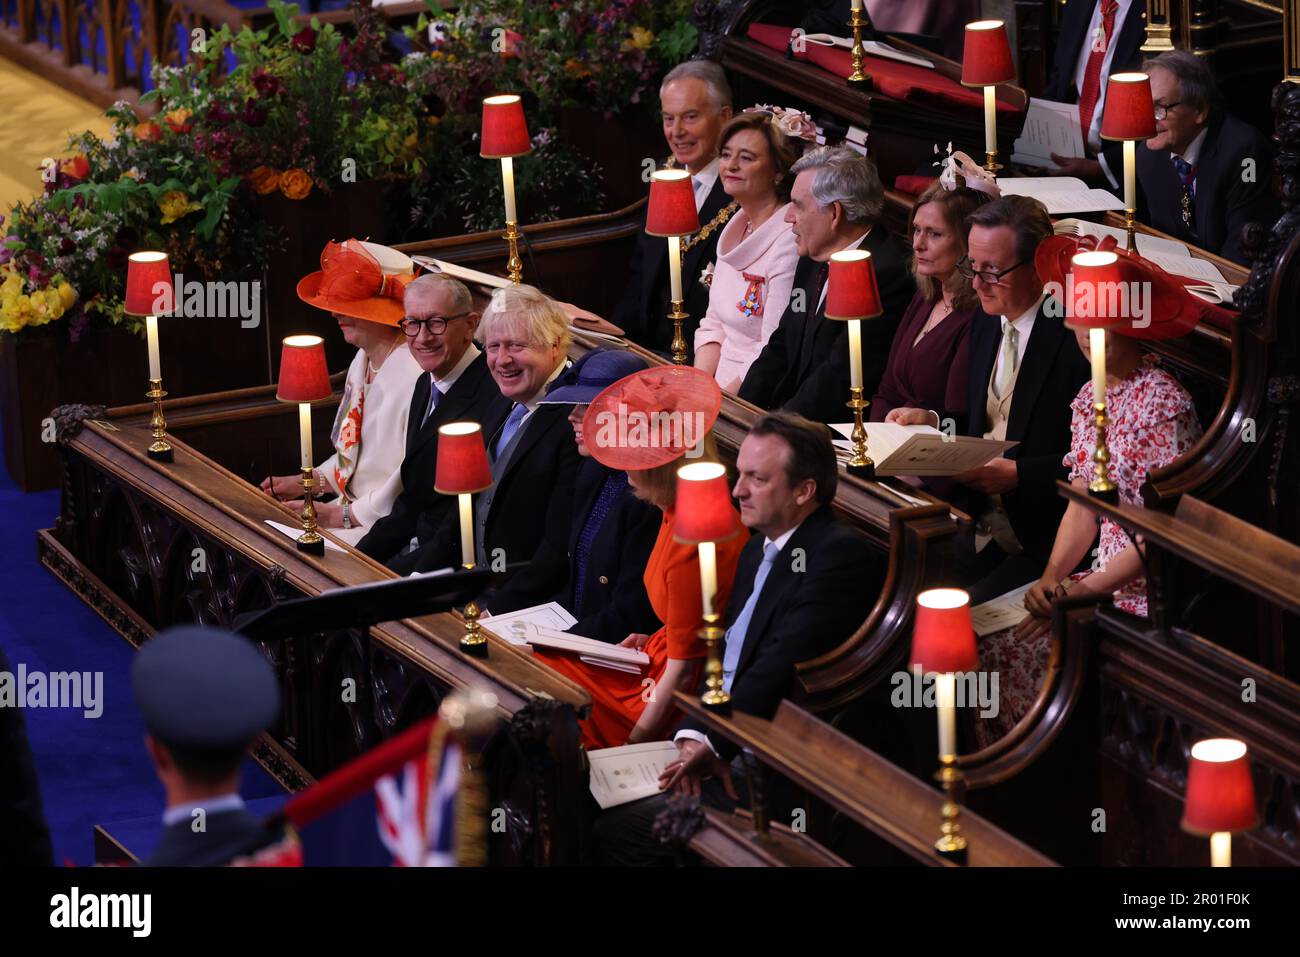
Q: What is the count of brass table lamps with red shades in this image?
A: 12